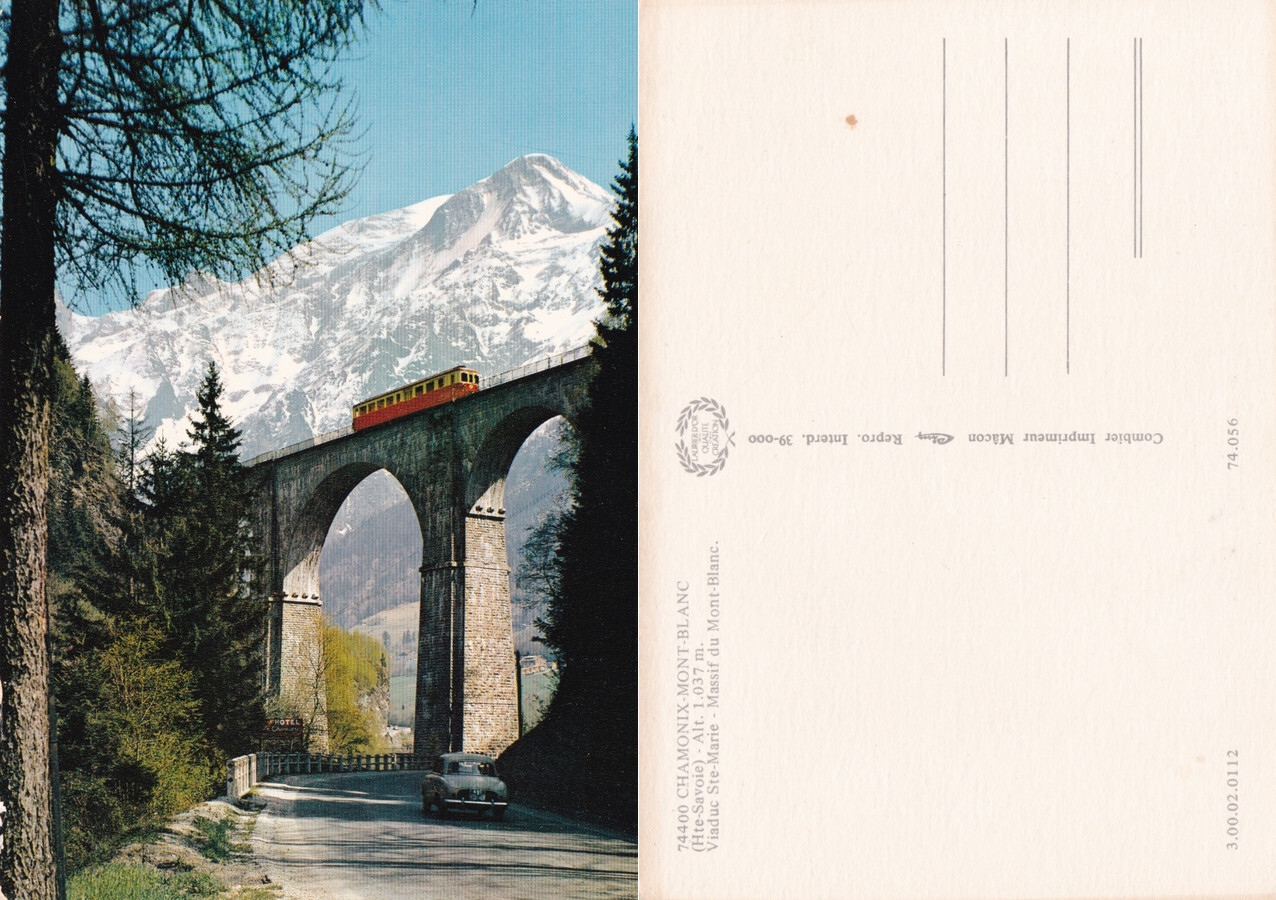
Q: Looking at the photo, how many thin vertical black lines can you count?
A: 5